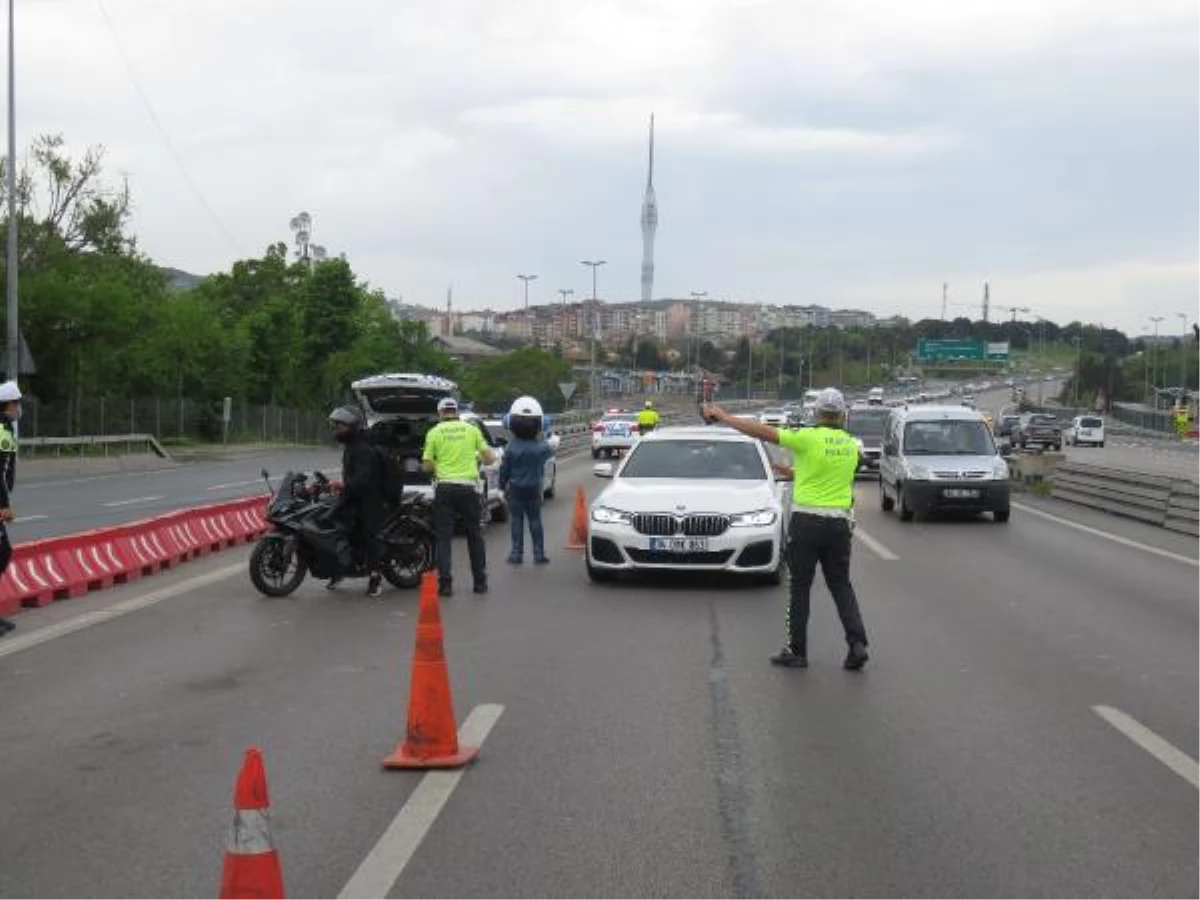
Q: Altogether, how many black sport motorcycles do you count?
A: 1